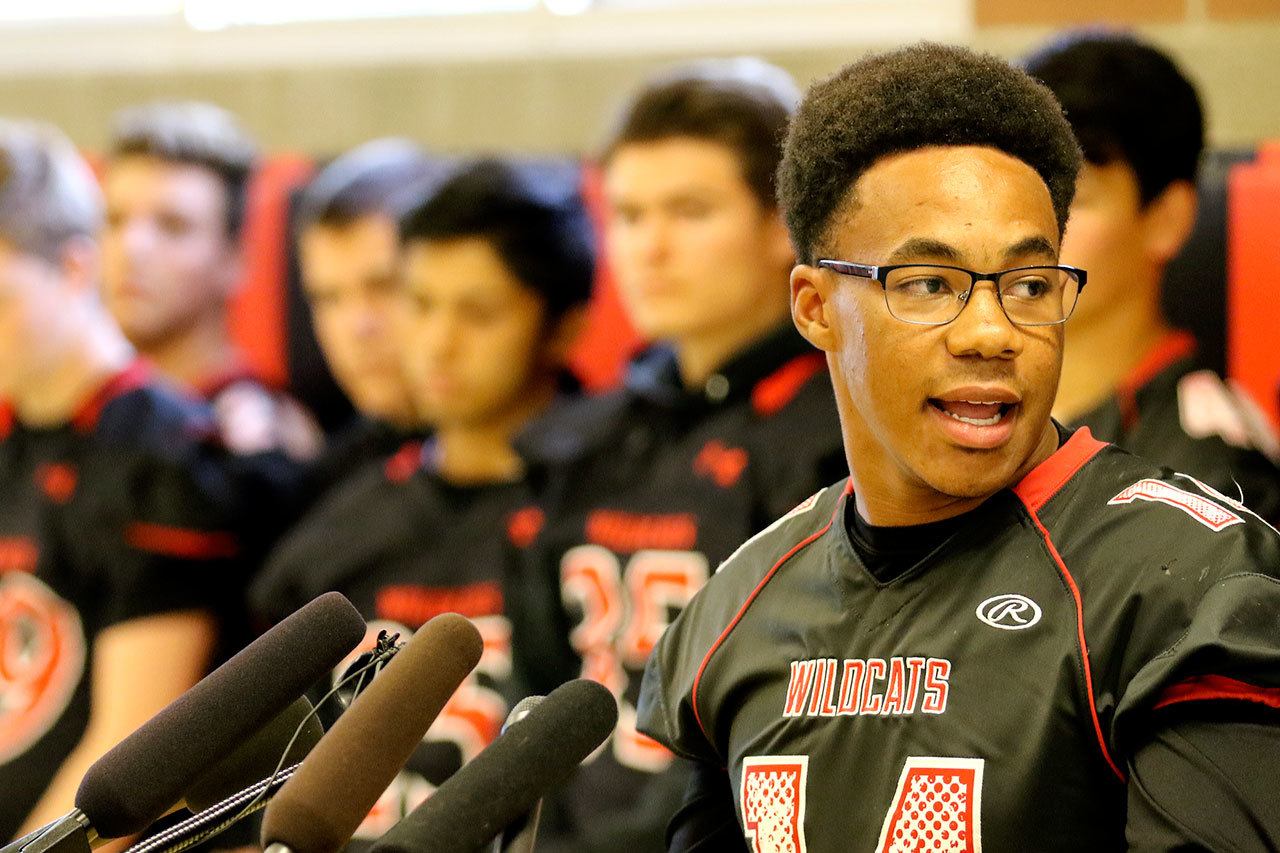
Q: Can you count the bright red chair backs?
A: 3